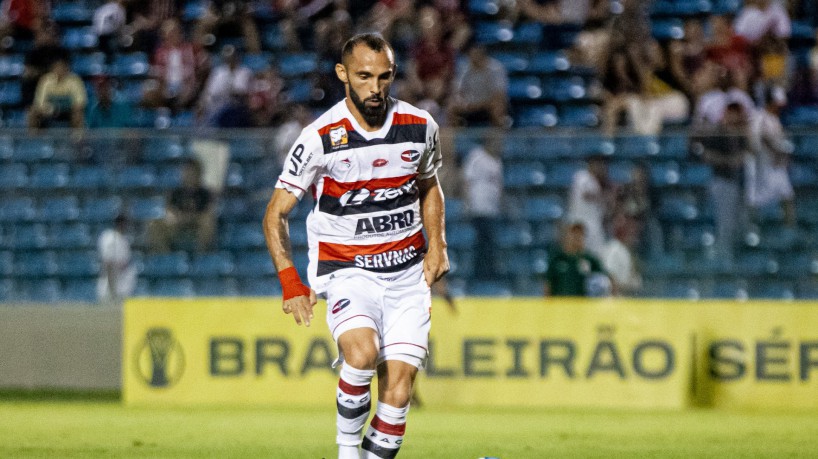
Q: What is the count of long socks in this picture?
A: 2